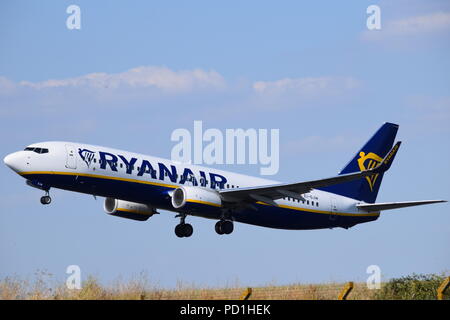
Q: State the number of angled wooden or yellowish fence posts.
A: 3